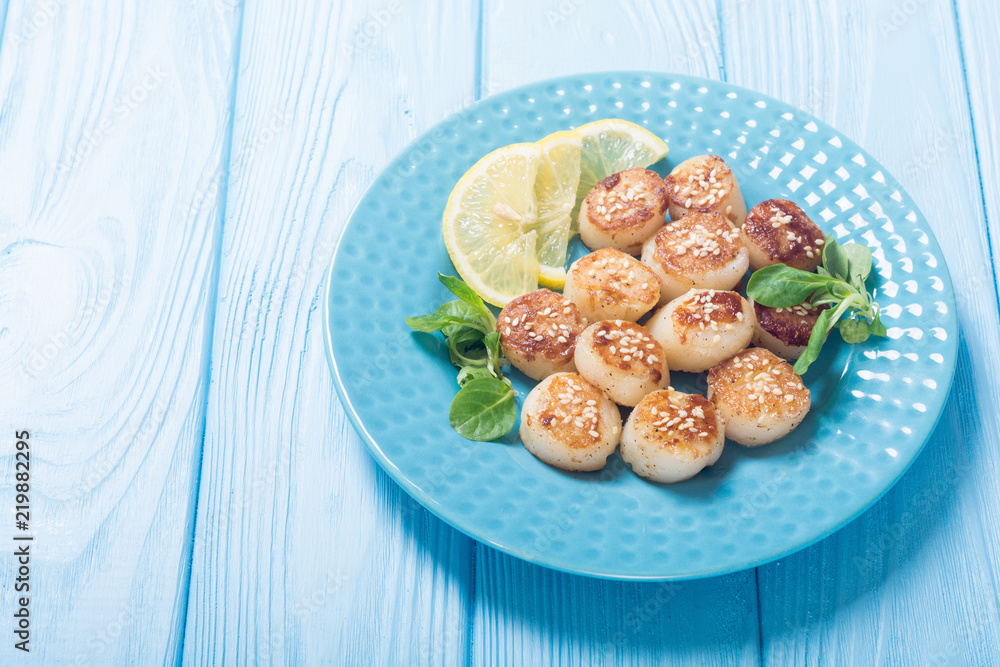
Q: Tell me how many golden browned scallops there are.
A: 12